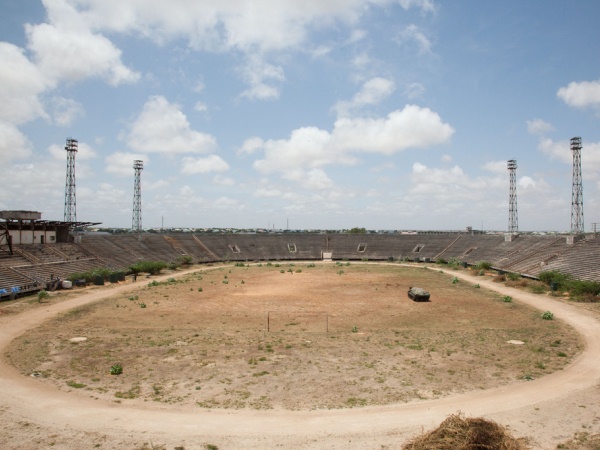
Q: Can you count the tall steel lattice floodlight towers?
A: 4